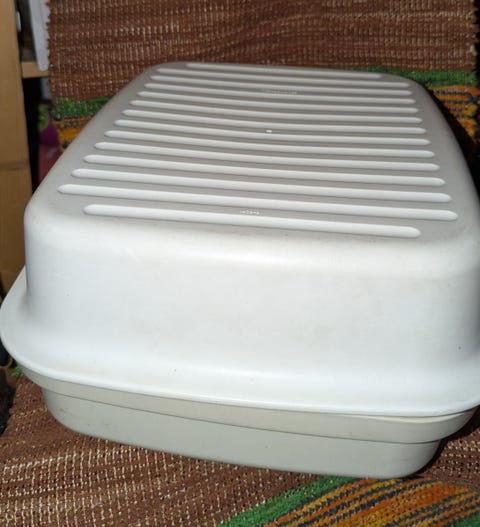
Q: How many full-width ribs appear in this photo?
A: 12